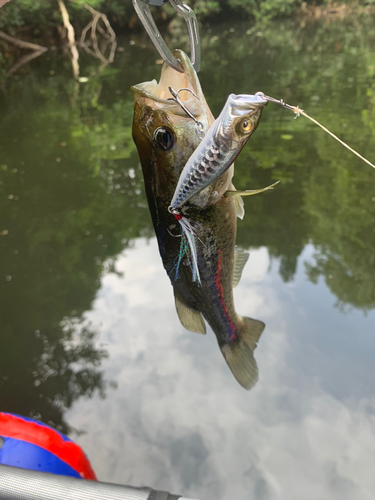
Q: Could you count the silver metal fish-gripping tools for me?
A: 1